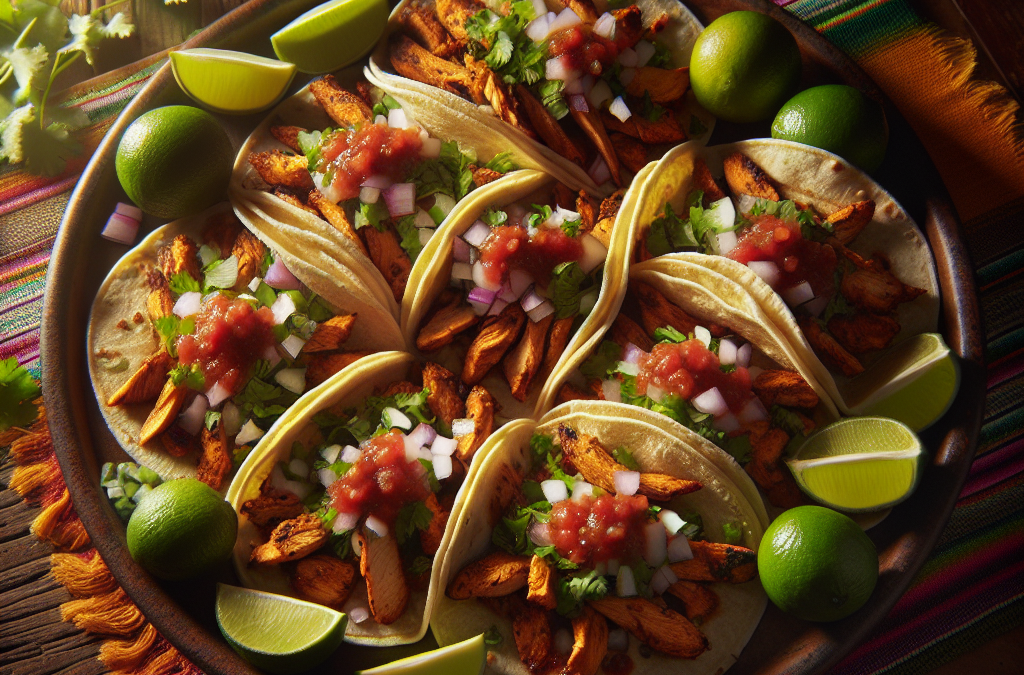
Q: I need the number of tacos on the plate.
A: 8